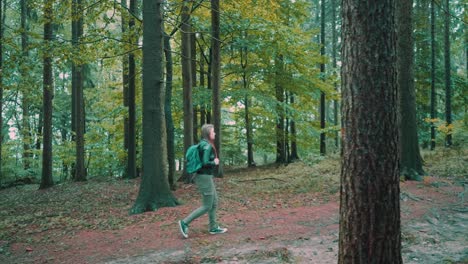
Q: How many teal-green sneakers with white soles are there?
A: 2